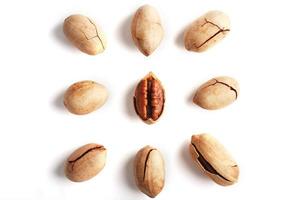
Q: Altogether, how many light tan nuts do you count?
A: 8